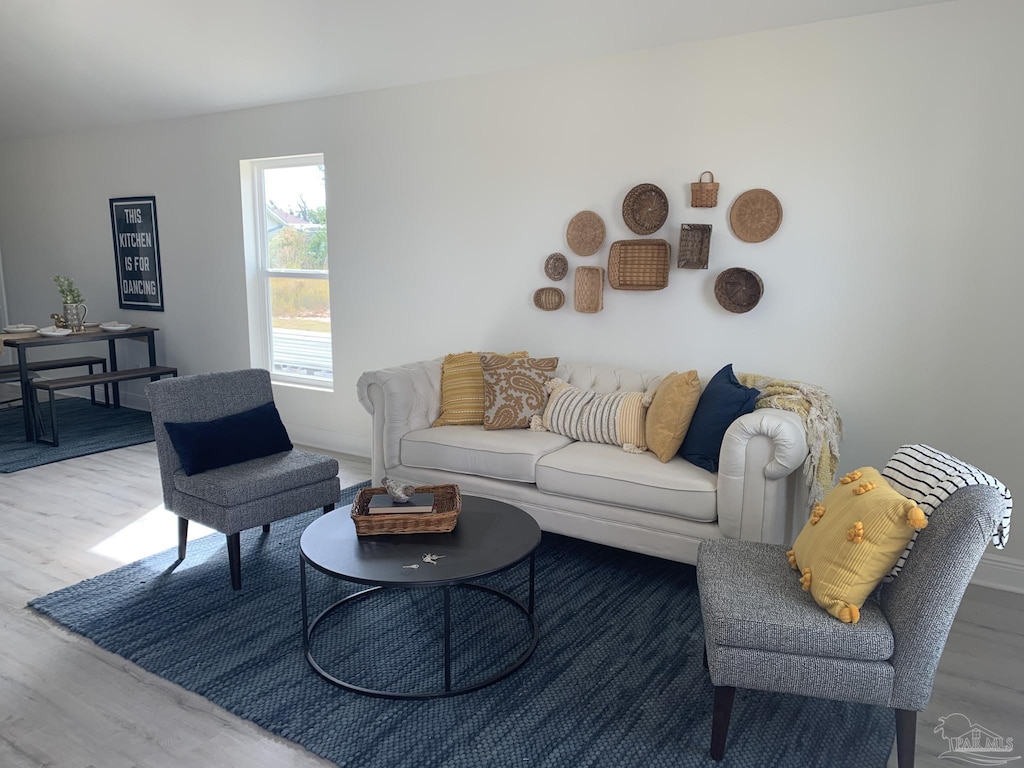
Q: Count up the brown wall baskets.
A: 10